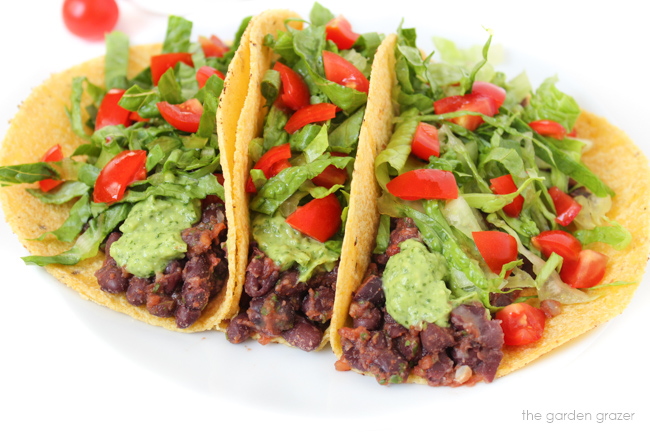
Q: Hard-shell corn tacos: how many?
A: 3